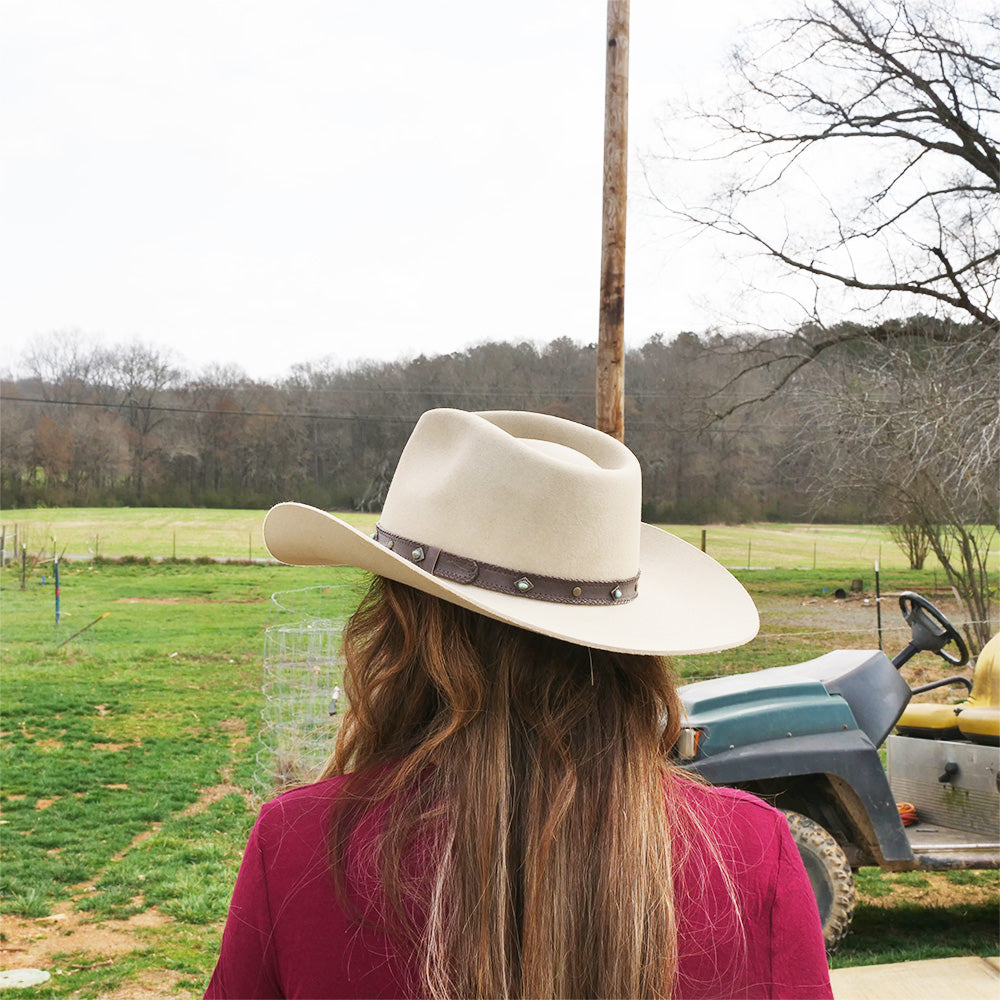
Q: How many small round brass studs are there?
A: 3